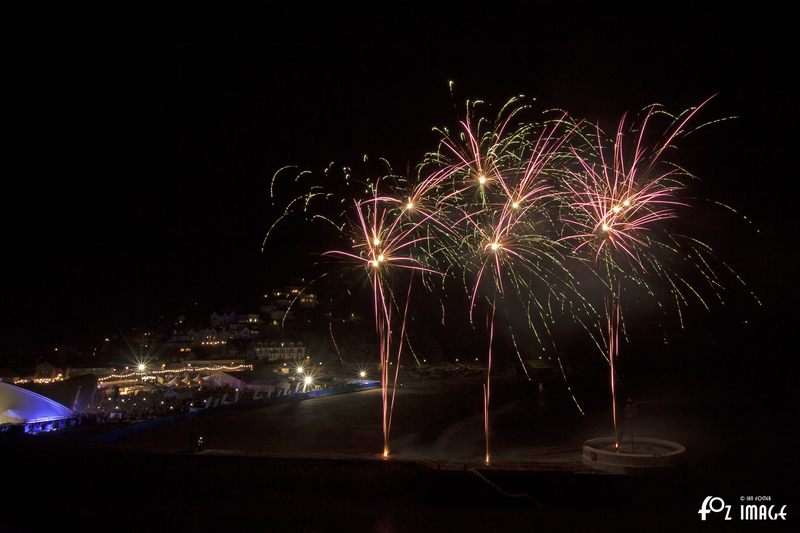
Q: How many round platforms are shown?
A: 1